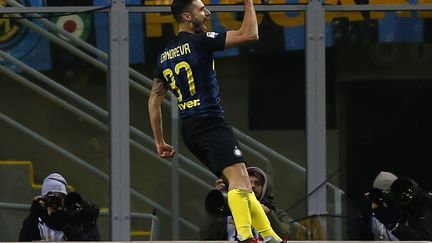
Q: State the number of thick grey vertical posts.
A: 2